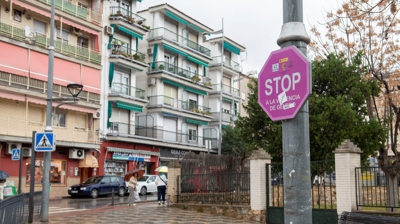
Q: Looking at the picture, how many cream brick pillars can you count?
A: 3